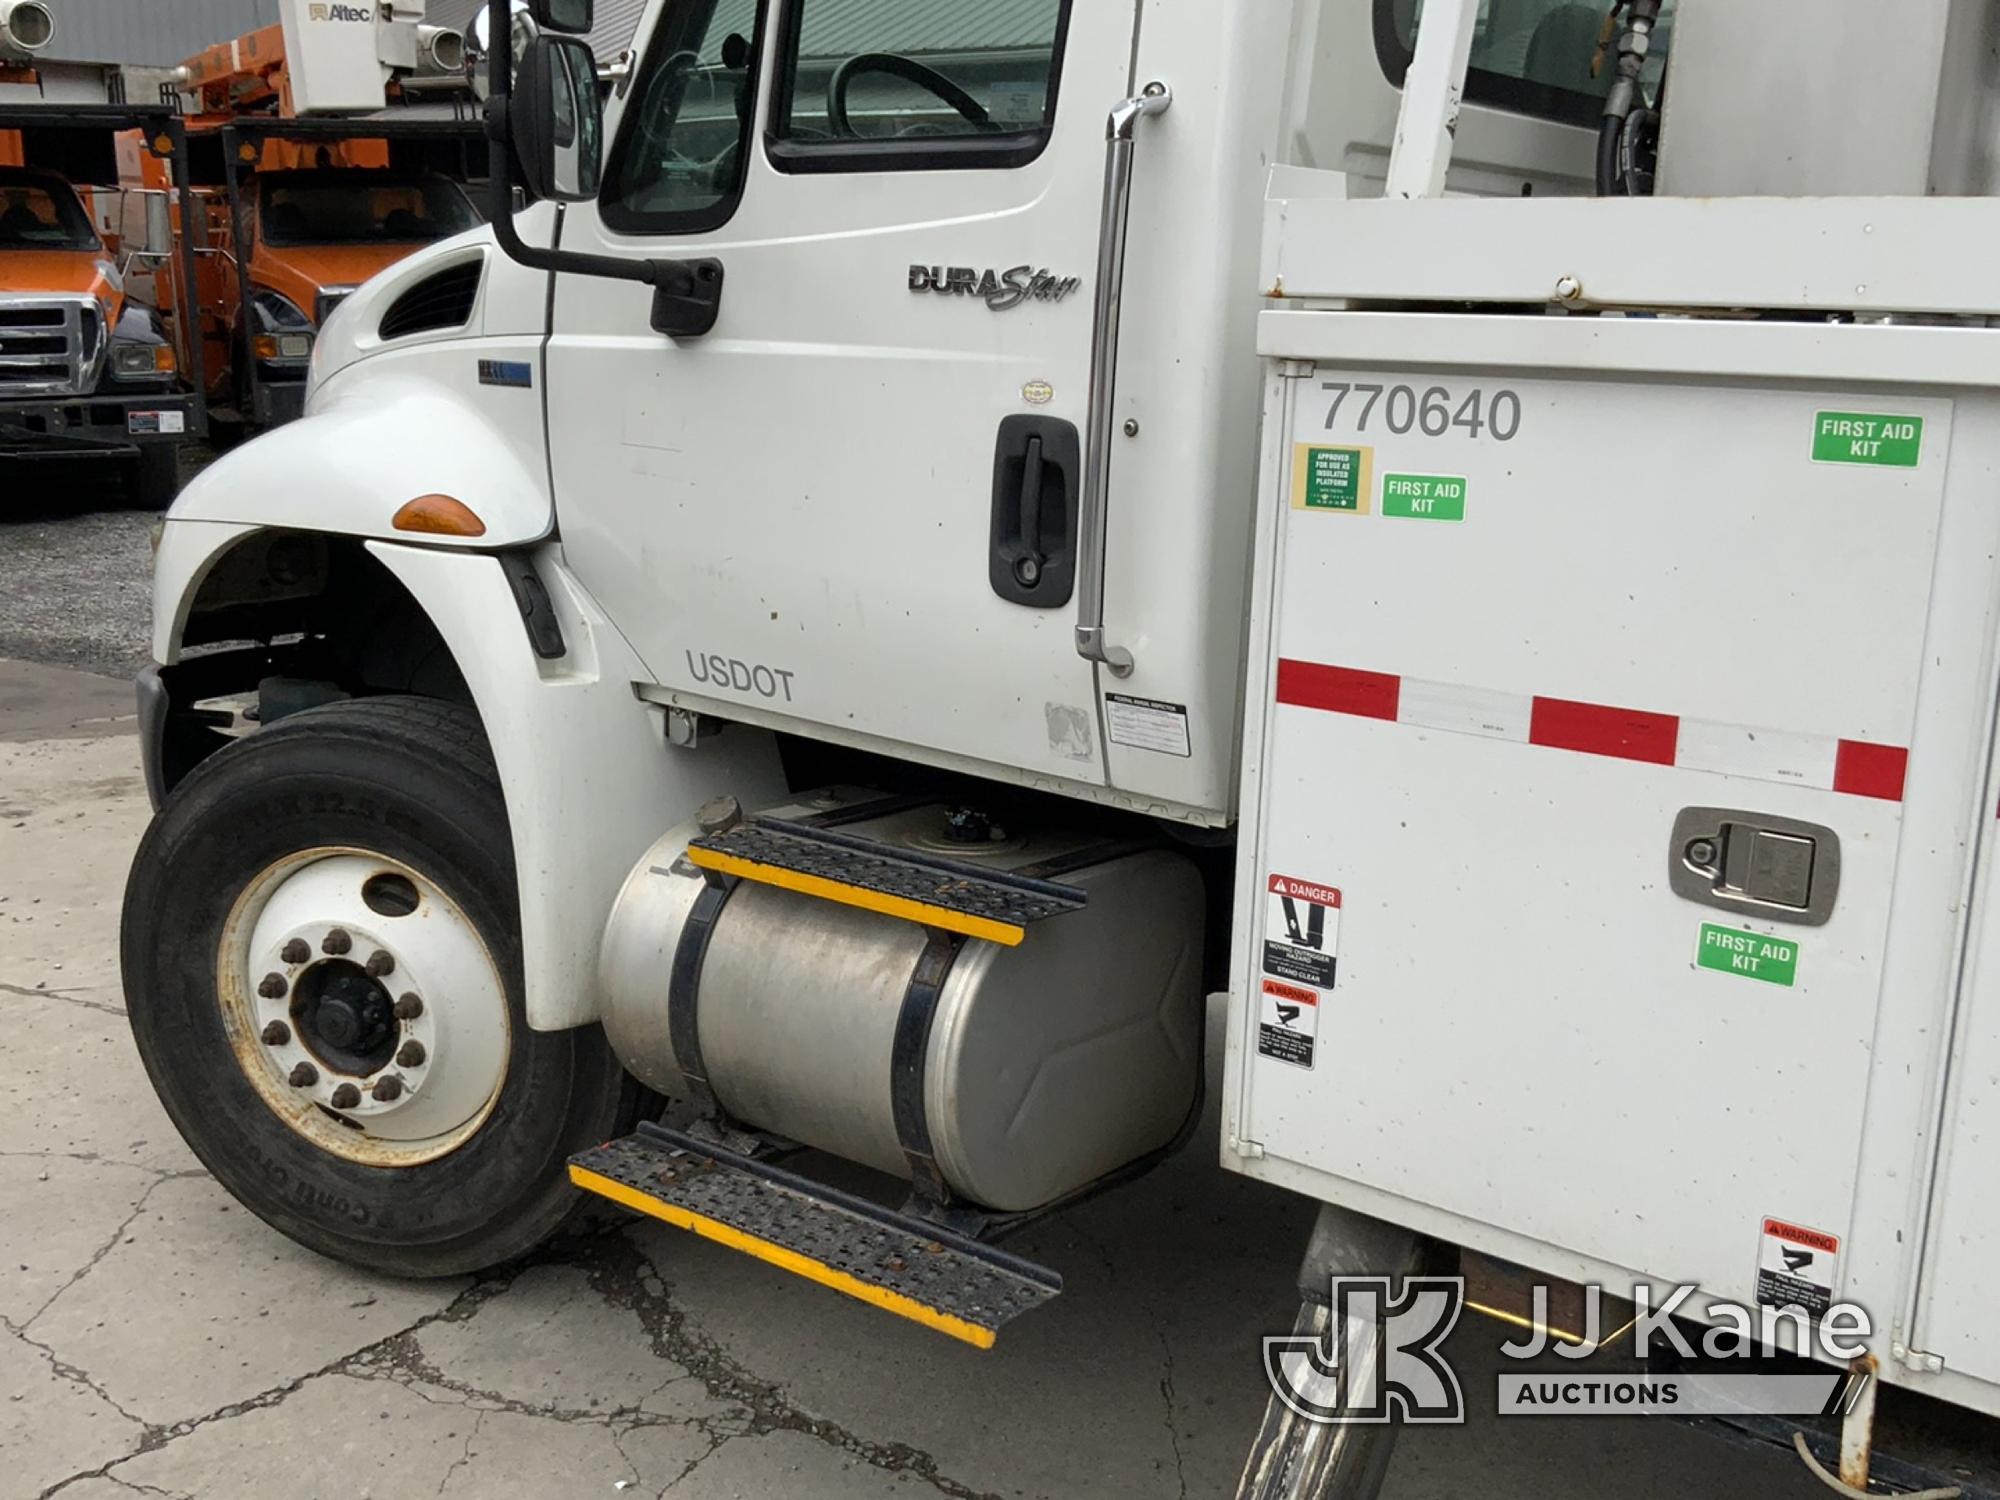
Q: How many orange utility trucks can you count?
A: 2